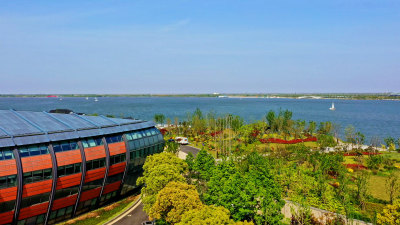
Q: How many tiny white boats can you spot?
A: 4